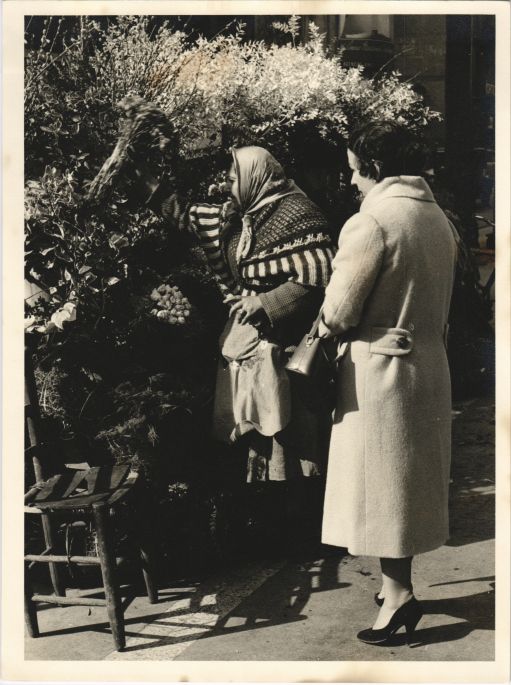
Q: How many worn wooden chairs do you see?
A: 1